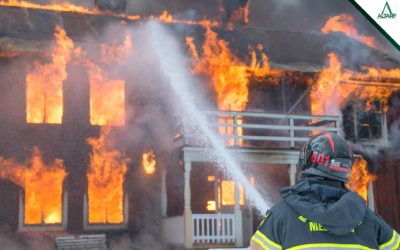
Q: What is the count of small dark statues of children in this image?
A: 0